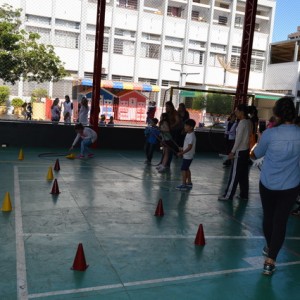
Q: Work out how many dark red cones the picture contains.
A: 5